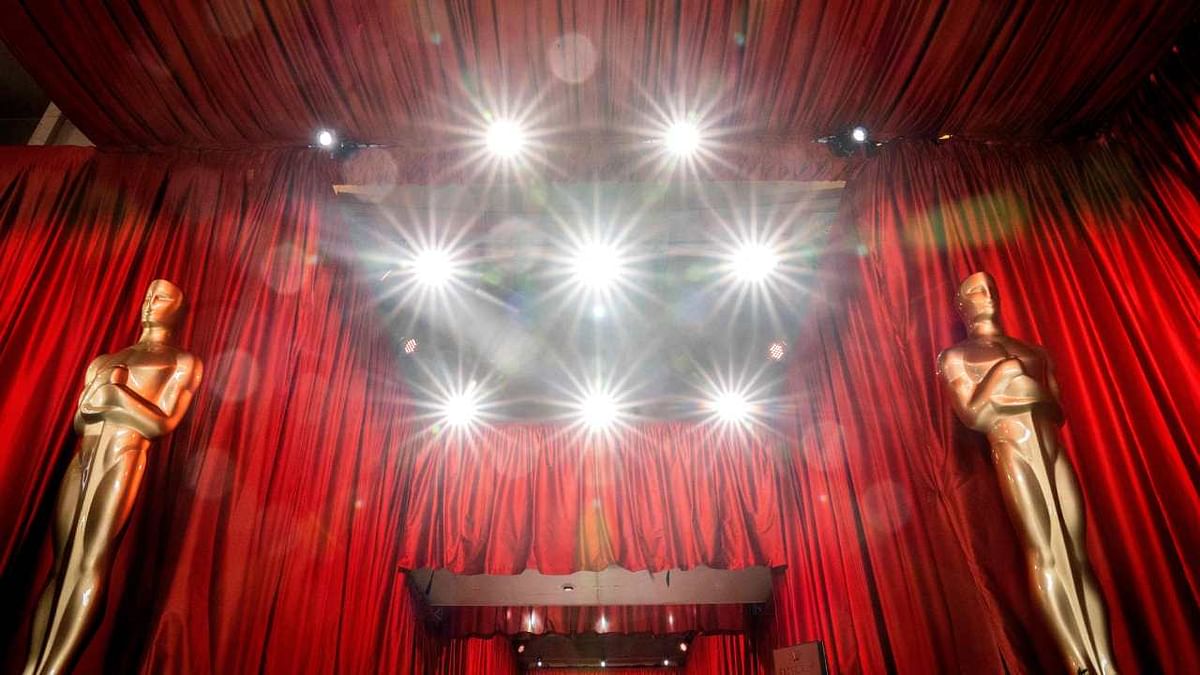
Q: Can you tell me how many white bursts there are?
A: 8